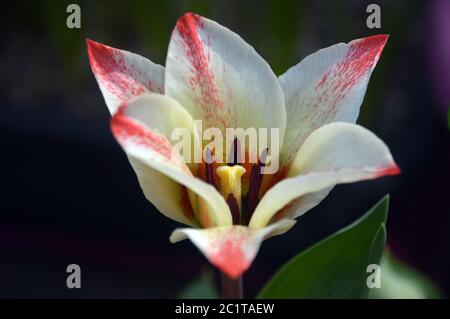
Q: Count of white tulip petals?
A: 6